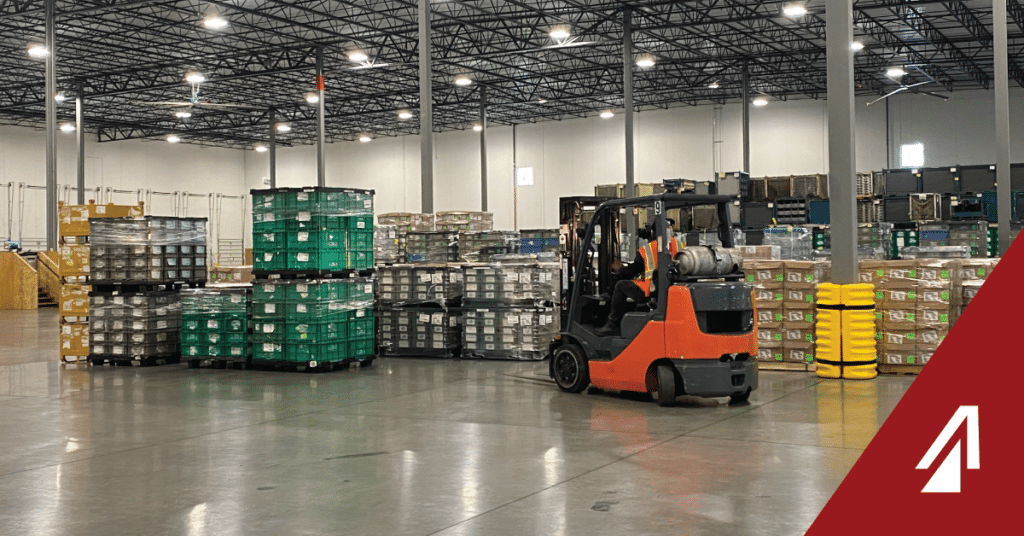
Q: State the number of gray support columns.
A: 10